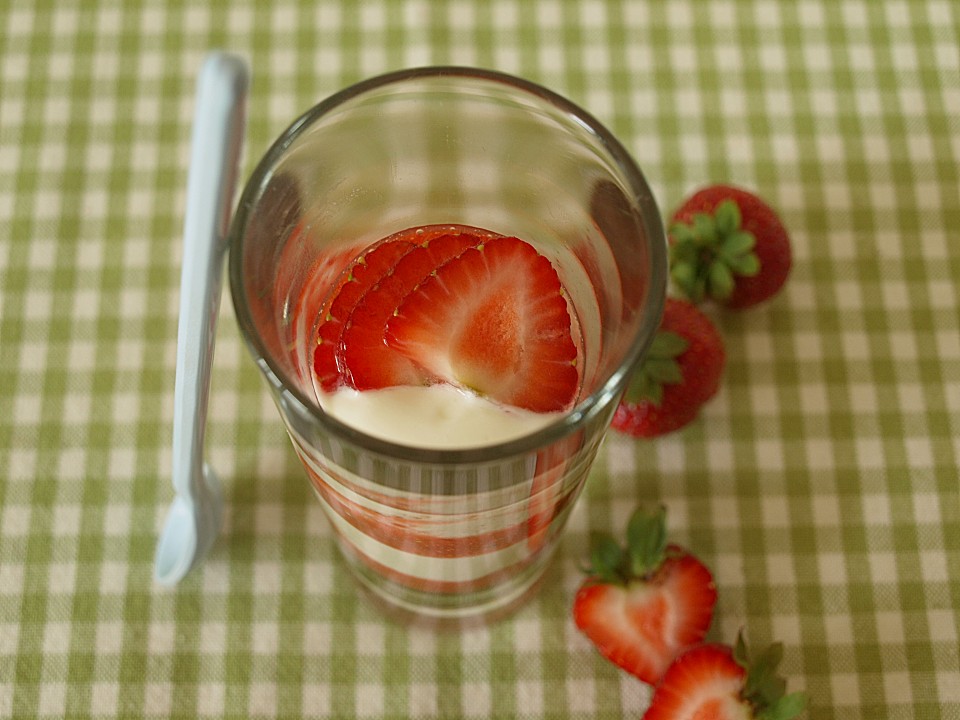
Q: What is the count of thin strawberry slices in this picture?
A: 3